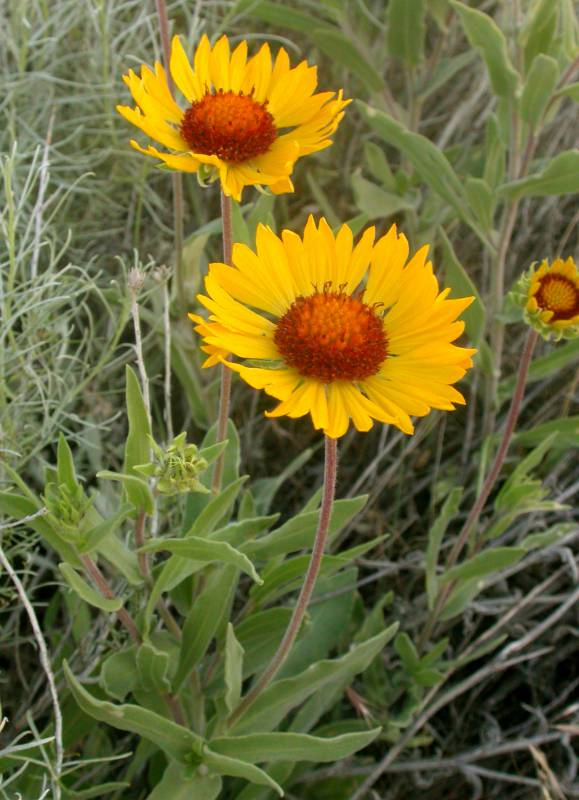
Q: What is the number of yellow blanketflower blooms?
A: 3